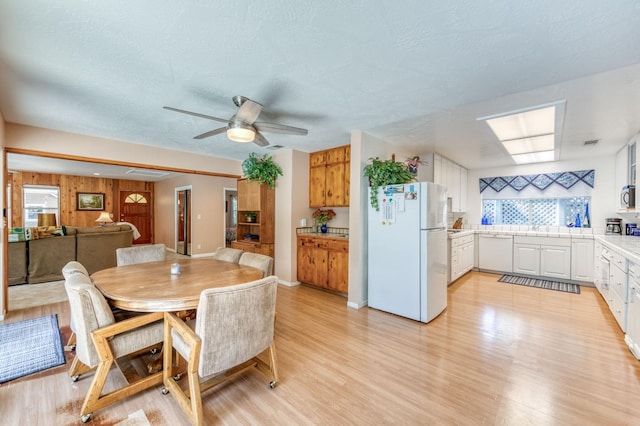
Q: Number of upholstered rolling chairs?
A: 6